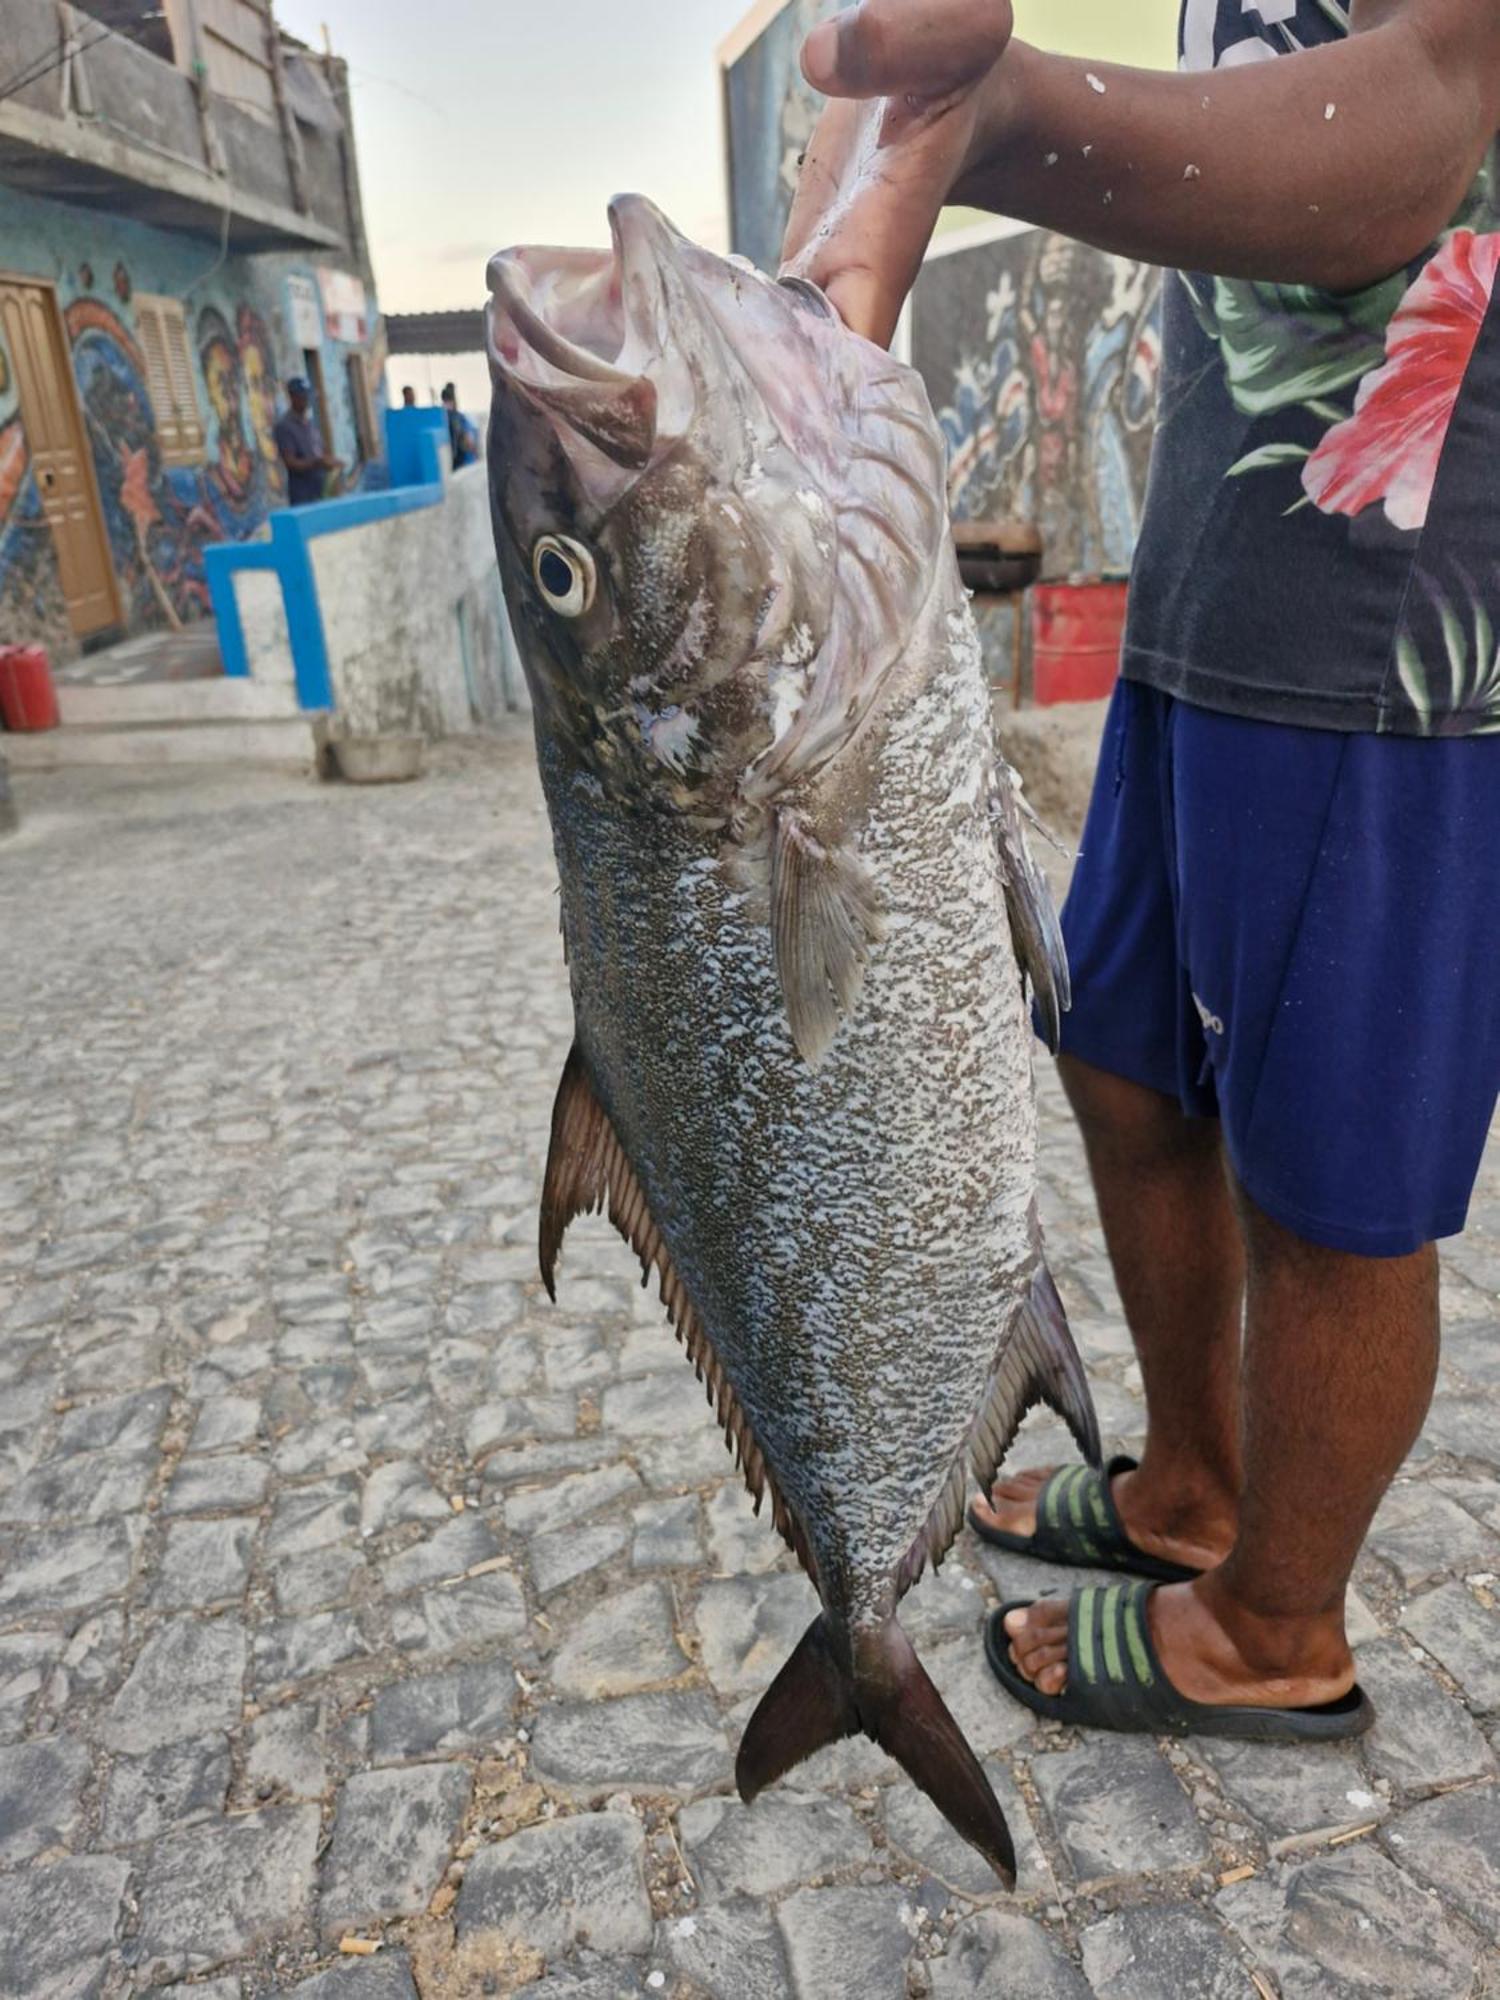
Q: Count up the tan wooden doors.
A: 1